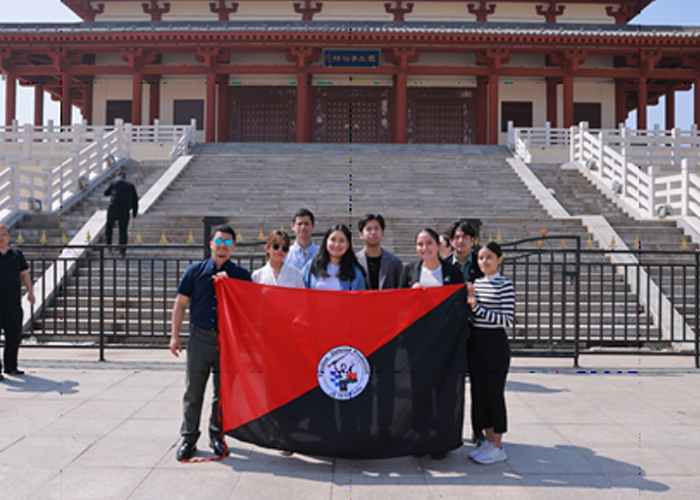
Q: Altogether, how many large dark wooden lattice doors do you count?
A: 3